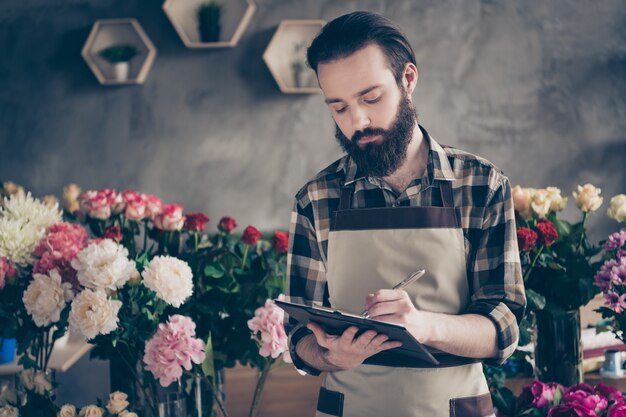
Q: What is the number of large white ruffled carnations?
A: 4